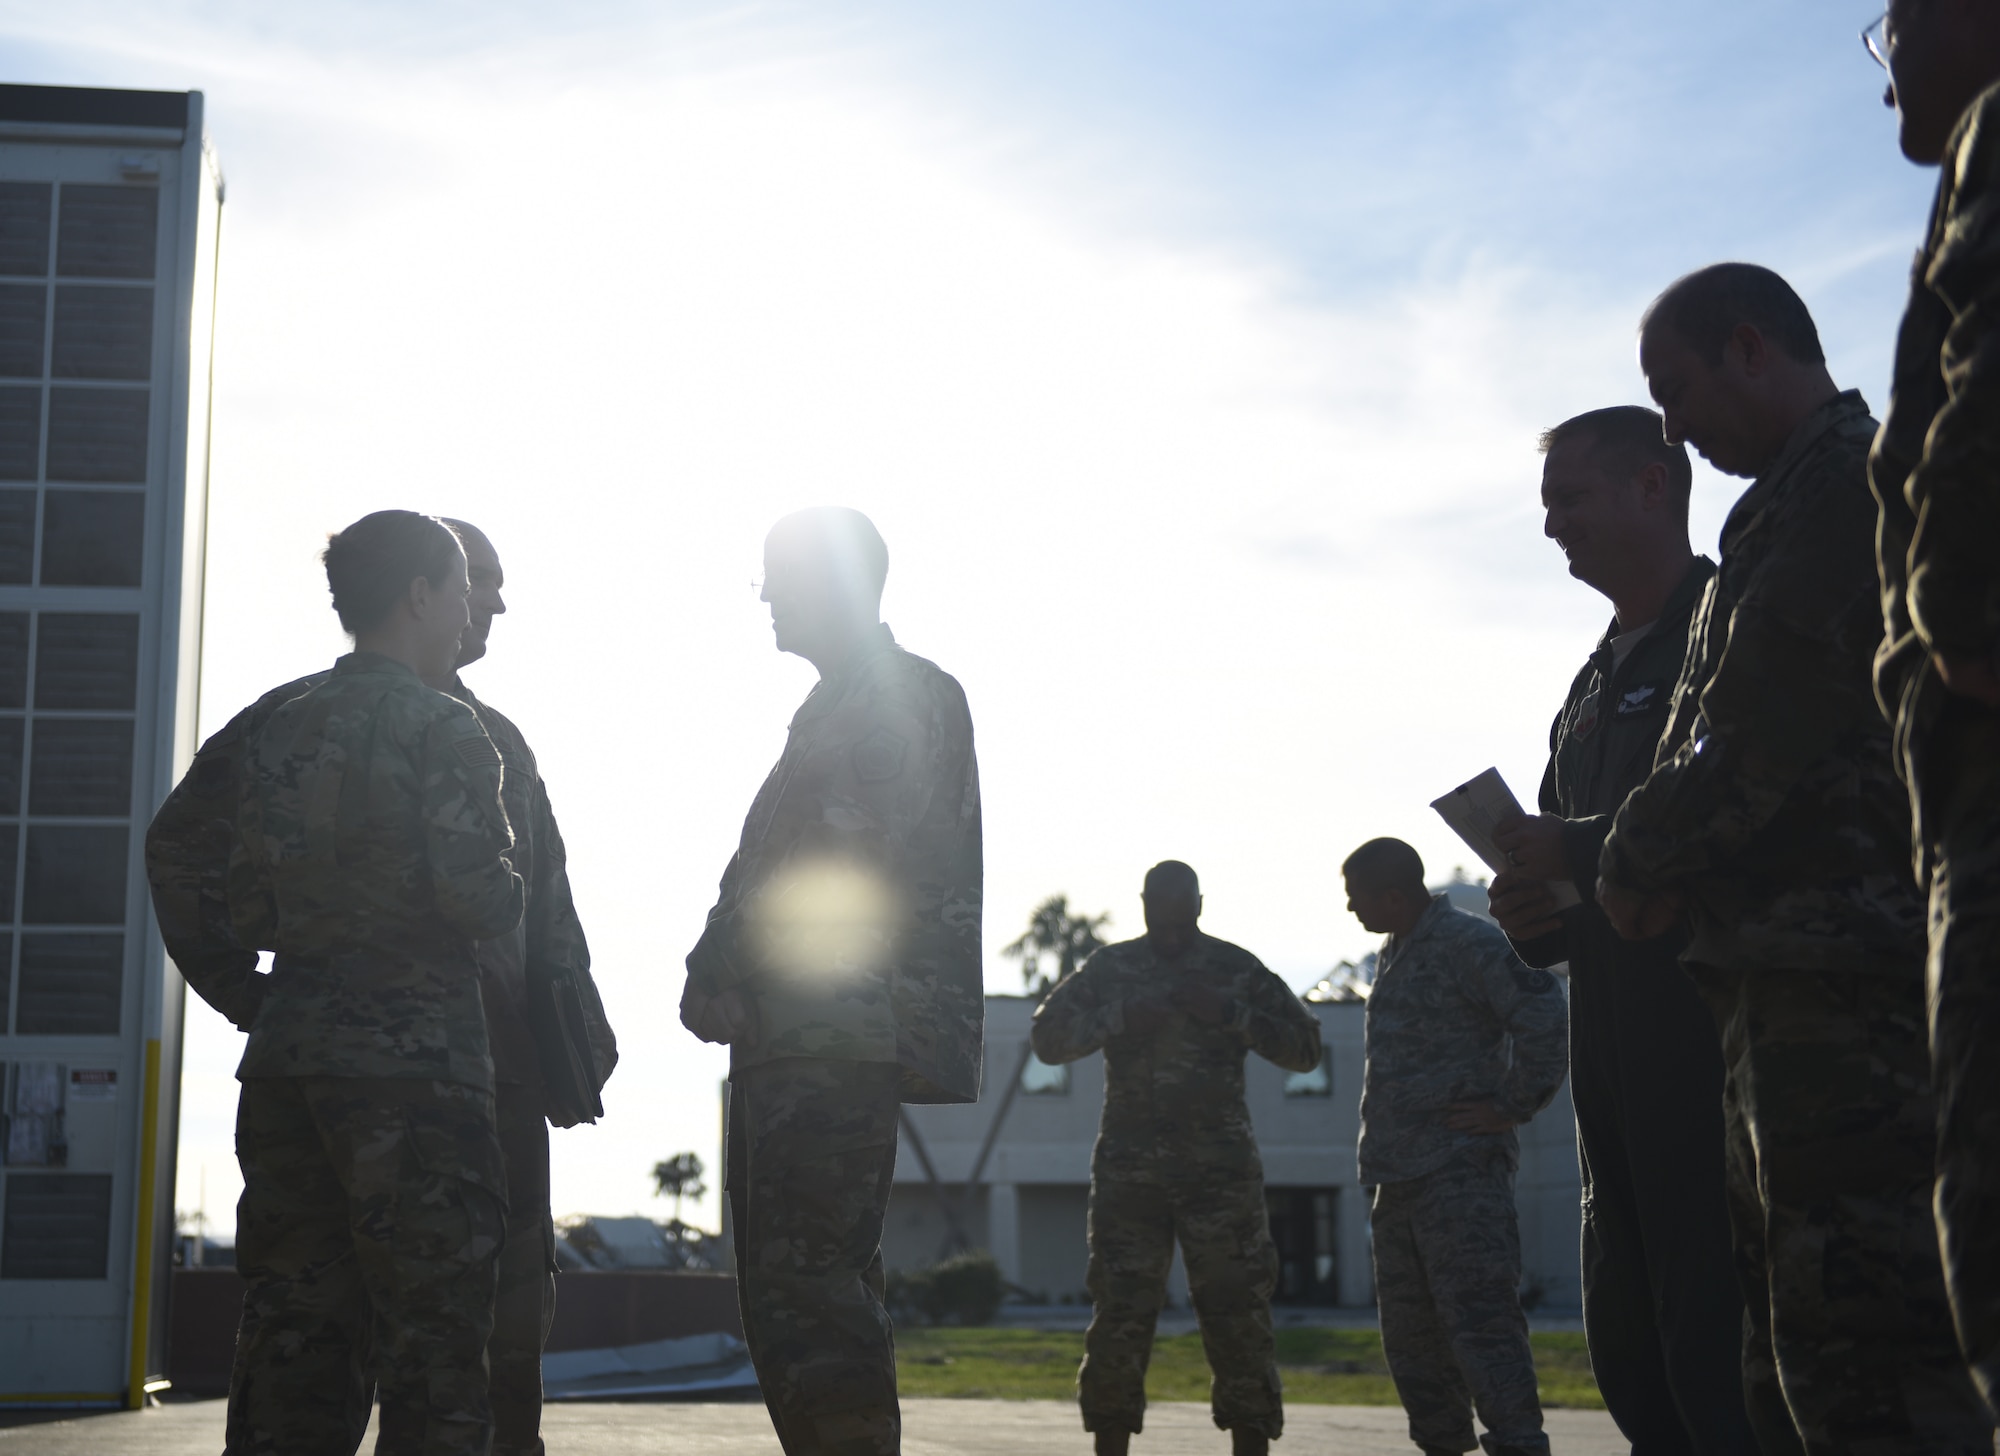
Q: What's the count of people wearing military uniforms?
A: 8